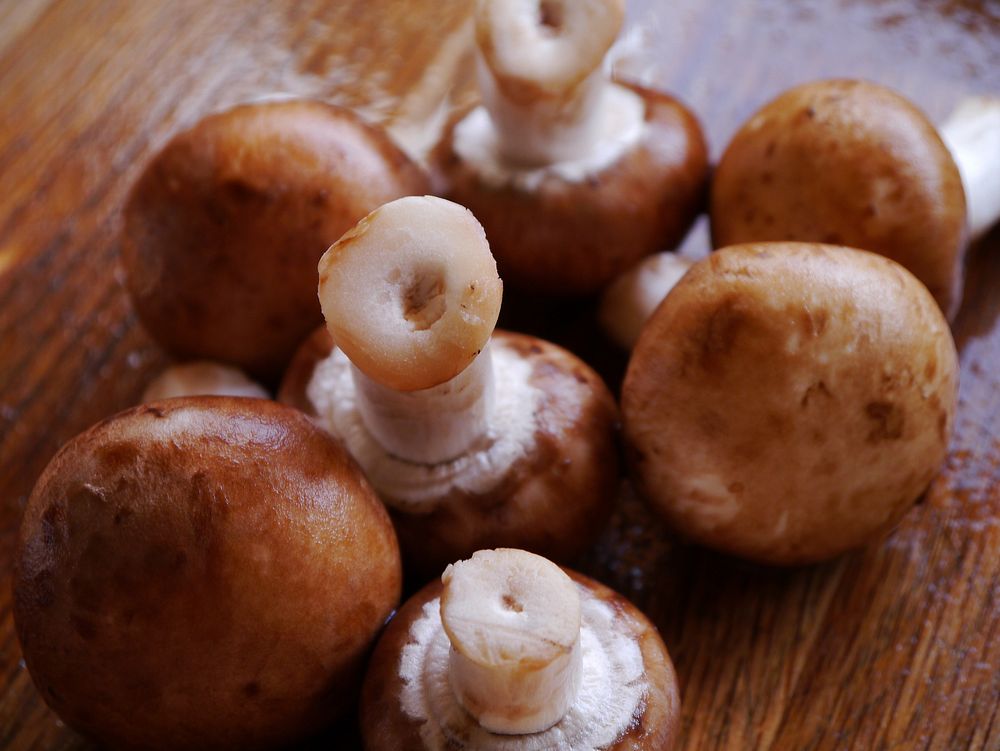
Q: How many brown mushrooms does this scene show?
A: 7